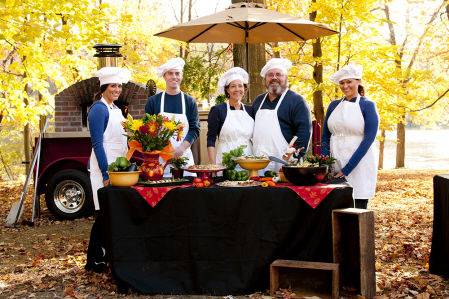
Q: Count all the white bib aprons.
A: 5